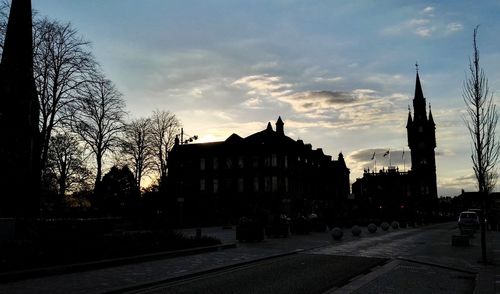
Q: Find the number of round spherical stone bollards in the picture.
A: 5